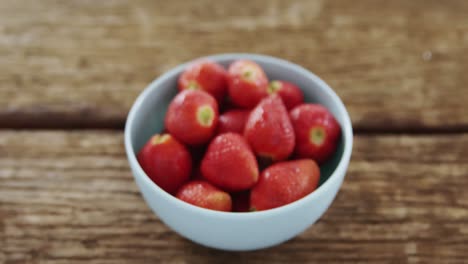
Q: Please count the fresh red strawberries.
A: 11